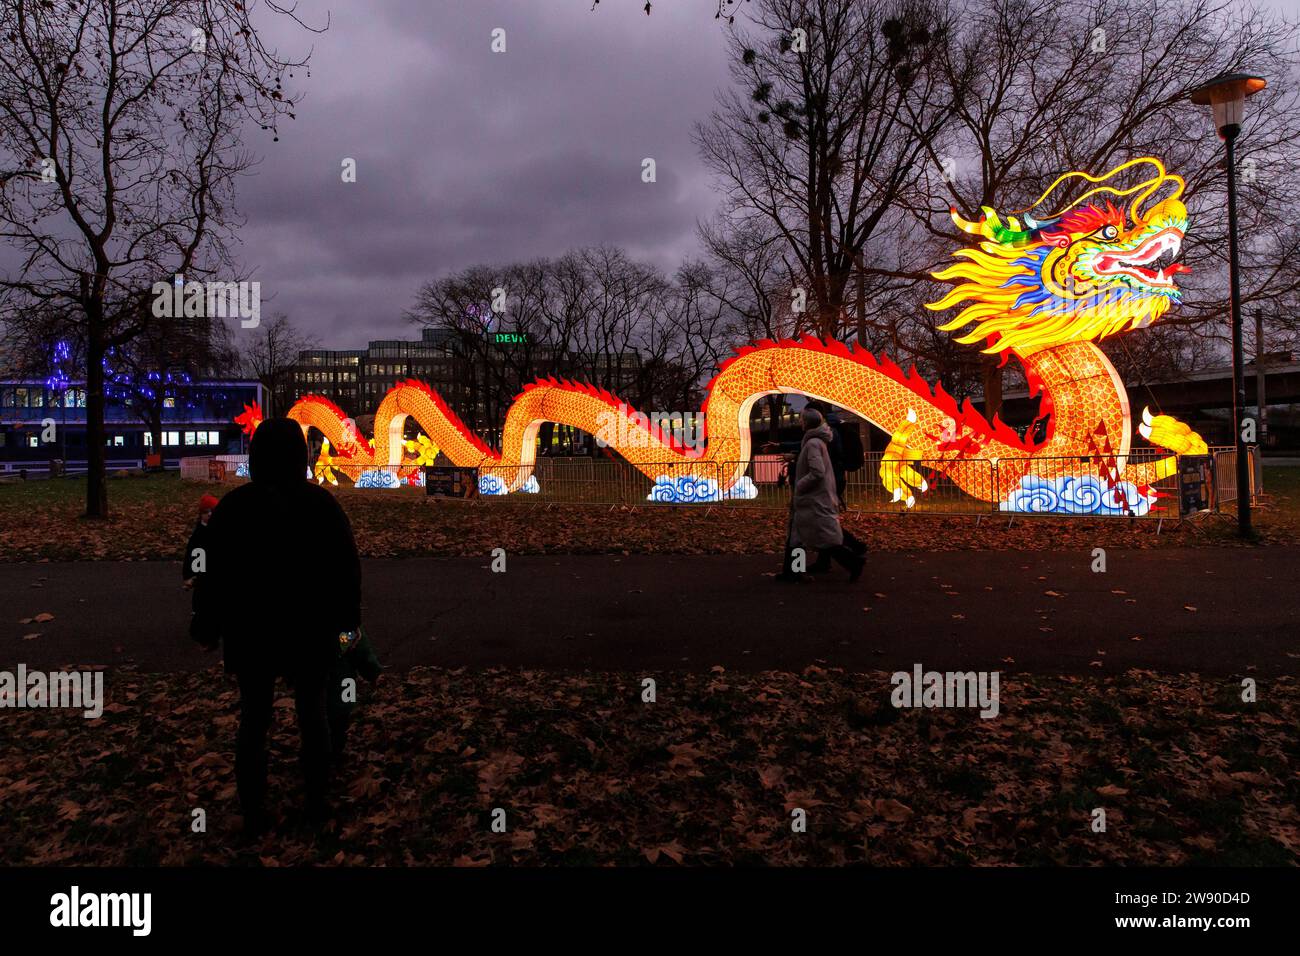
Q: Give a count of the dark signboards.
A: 2